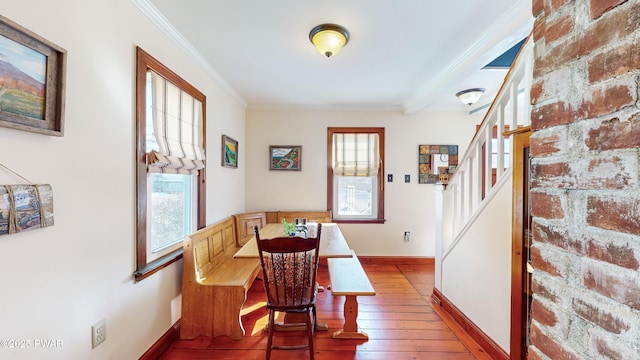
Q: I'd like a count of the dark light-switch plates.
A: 2